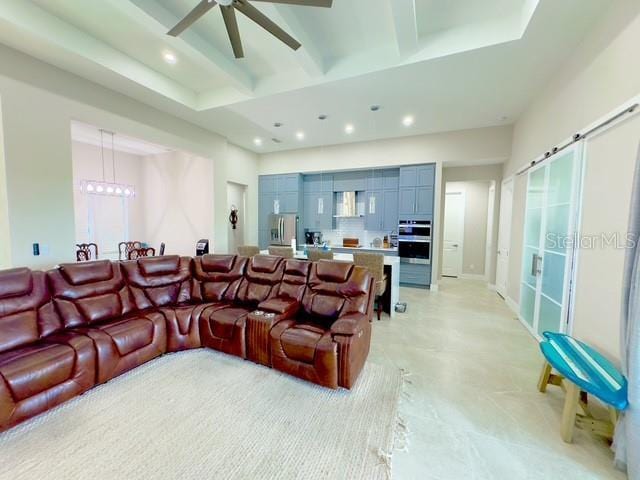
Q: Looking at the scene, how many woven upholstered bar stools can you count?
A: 4